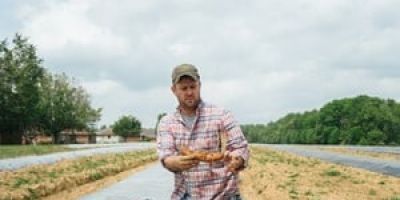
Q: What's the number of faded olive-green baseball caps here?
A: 1